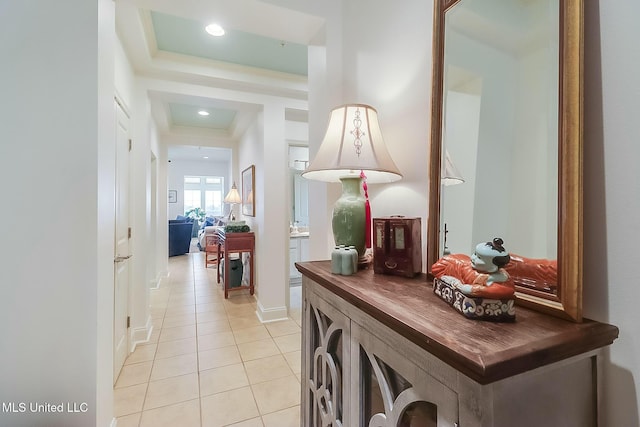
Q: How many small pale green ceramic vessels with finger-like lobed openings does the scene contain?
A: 1